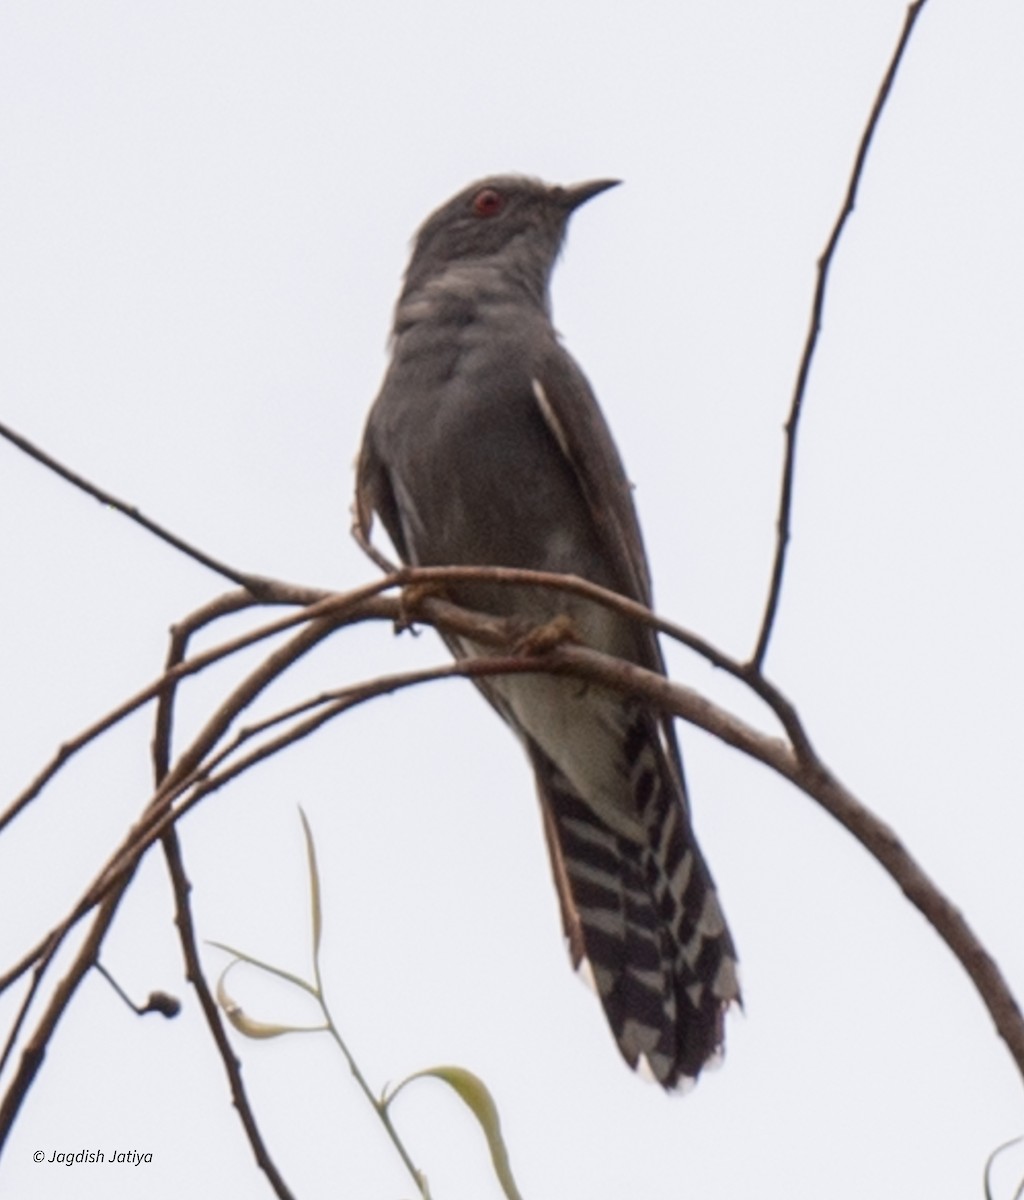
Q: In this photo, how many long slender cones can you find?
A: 0